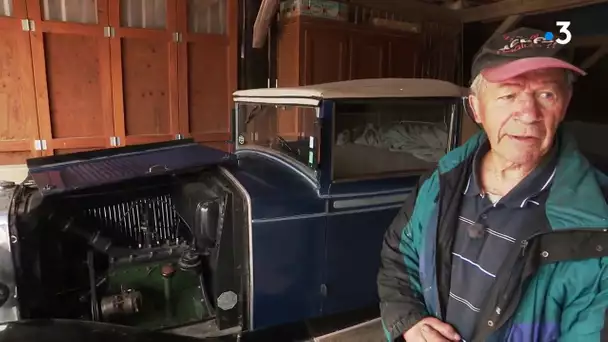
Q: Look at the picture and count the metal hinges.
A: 6